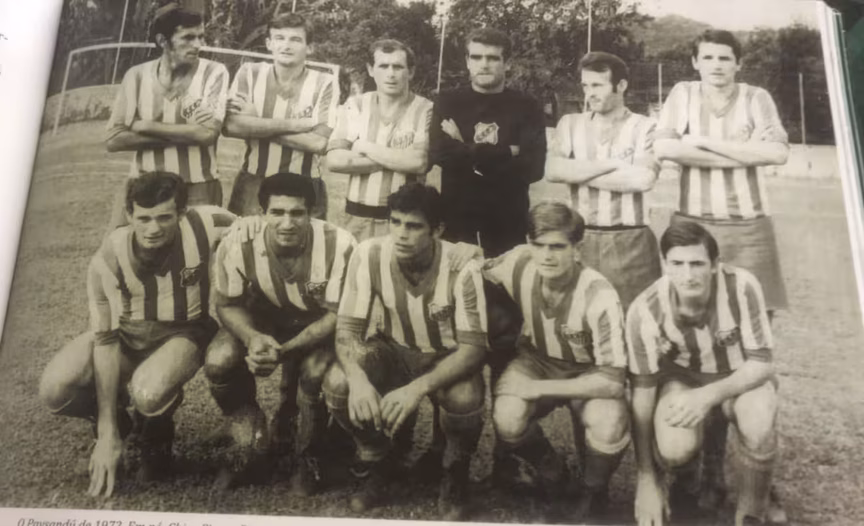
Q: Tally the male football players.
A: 11